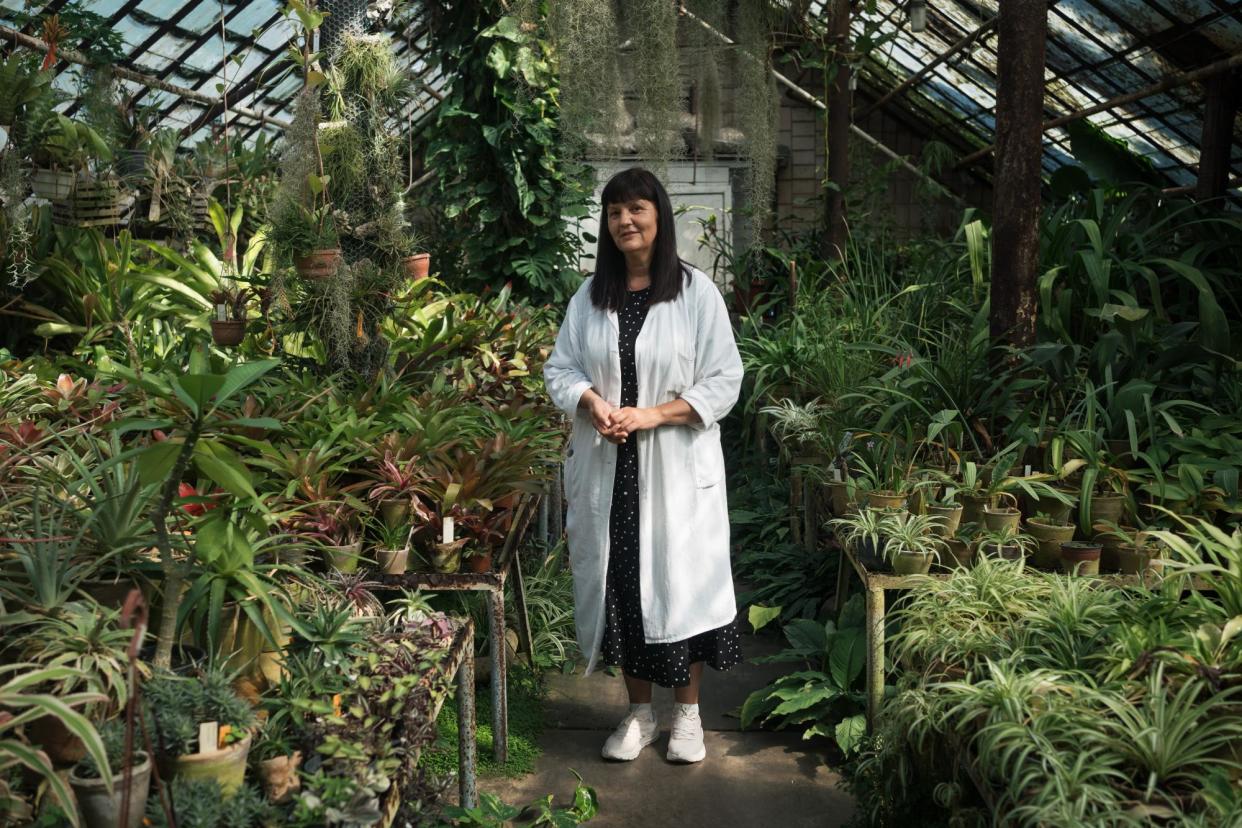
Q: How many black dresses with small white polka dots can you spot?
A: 1